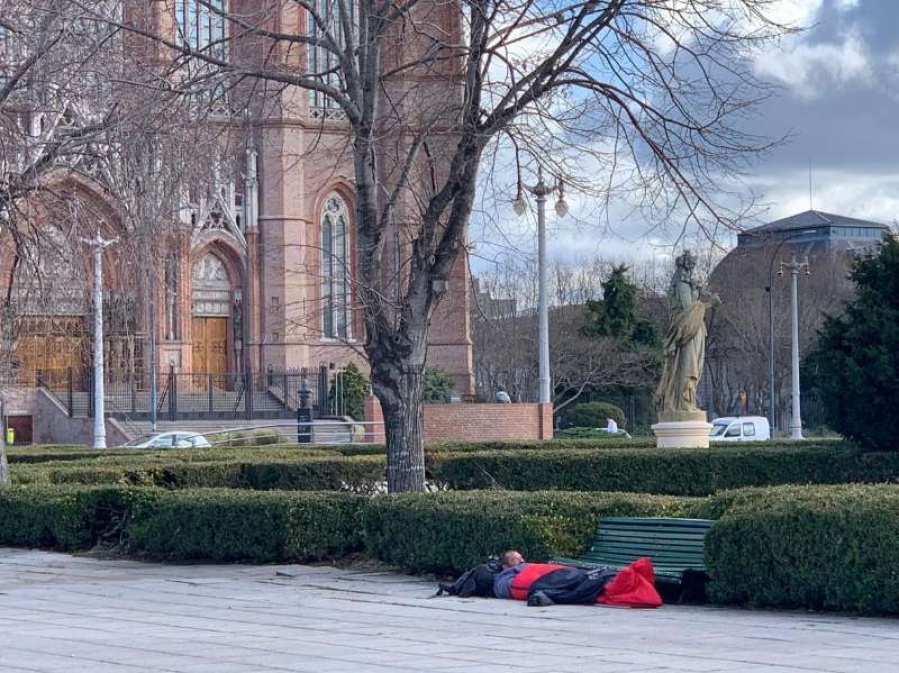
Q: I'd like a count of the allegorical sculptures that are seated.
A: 0